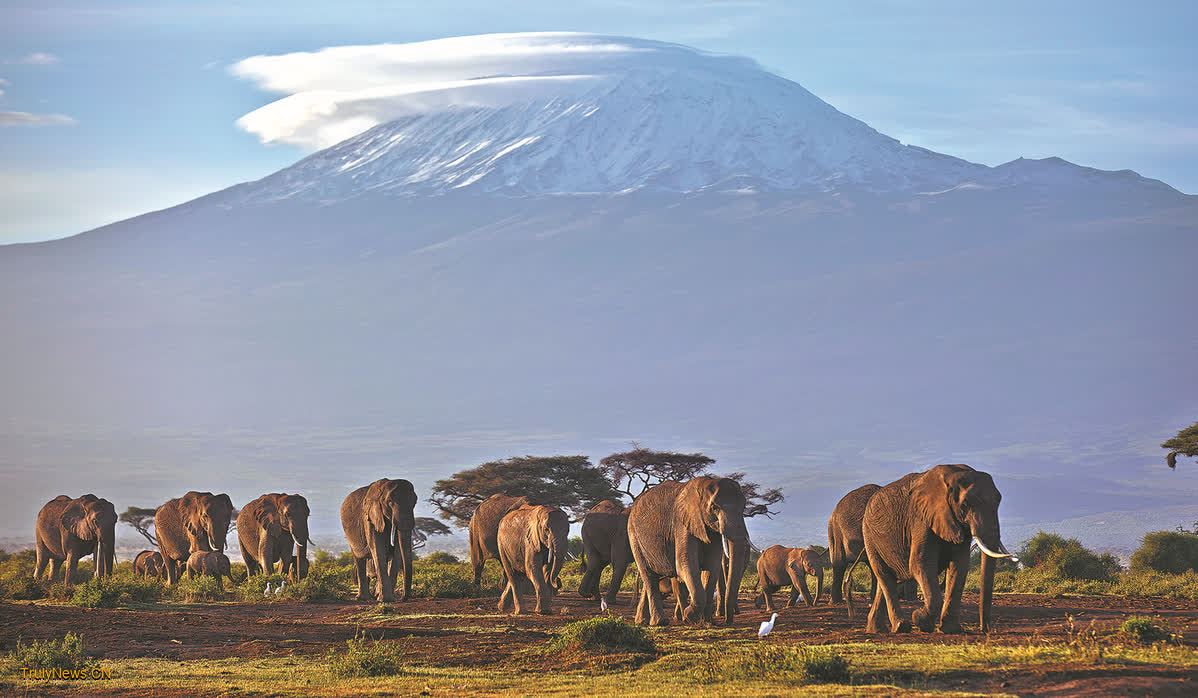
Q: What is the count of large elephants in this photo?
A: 10